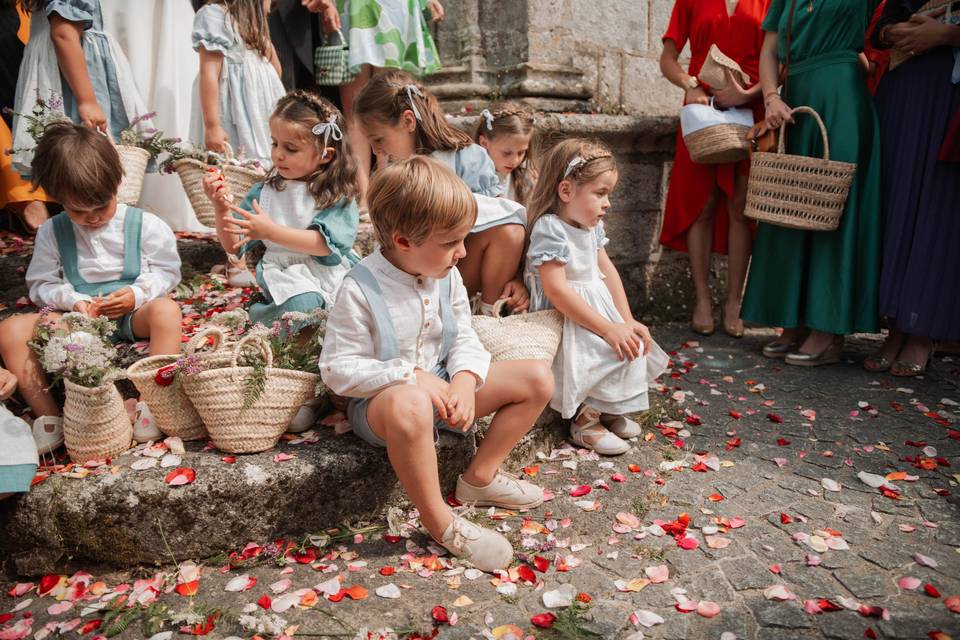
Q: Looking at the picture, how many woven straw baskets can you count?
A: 8